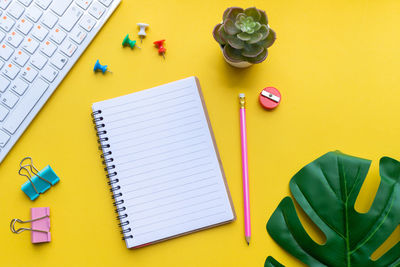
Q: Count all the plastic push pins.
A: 4